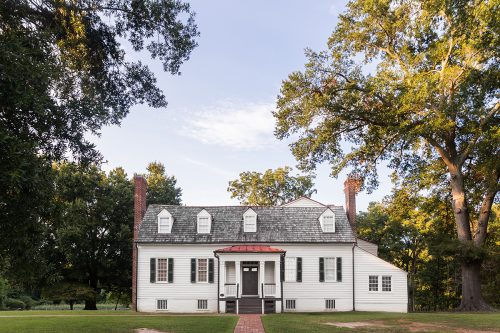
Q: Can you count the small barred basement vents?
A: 4